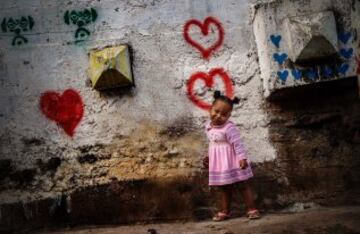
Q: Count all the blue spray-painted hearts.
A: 9